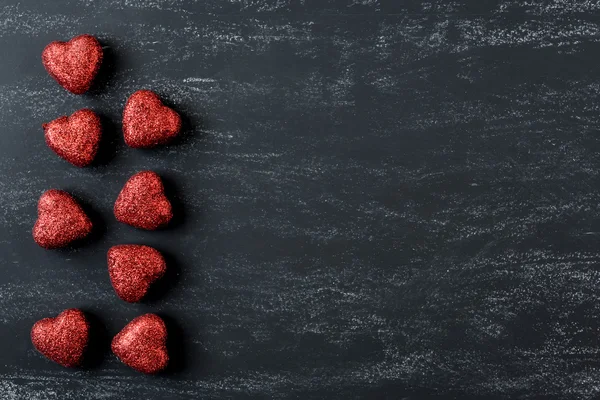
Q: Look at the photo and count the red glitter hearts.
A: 8